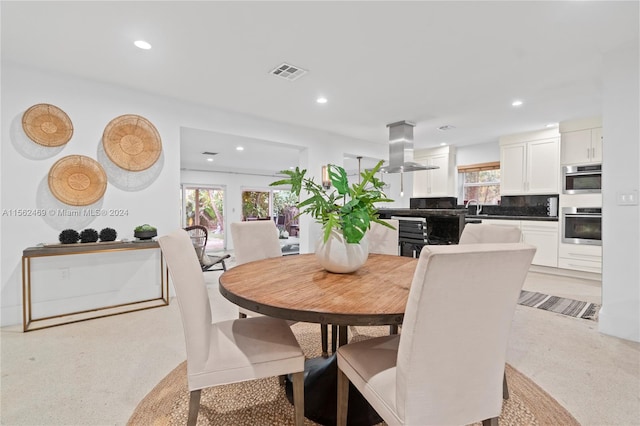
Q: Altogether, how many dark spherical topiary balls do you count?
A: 3